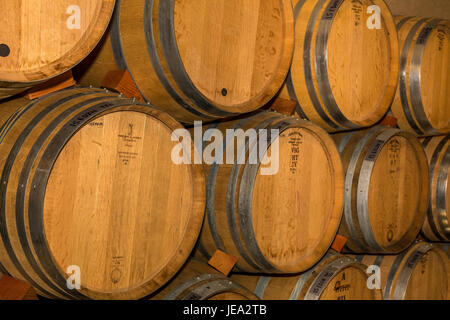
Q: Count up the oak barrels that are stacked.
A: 11